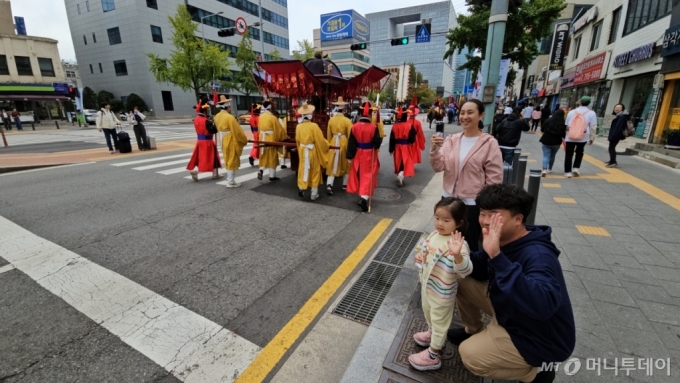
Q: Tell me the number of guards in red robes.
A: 5